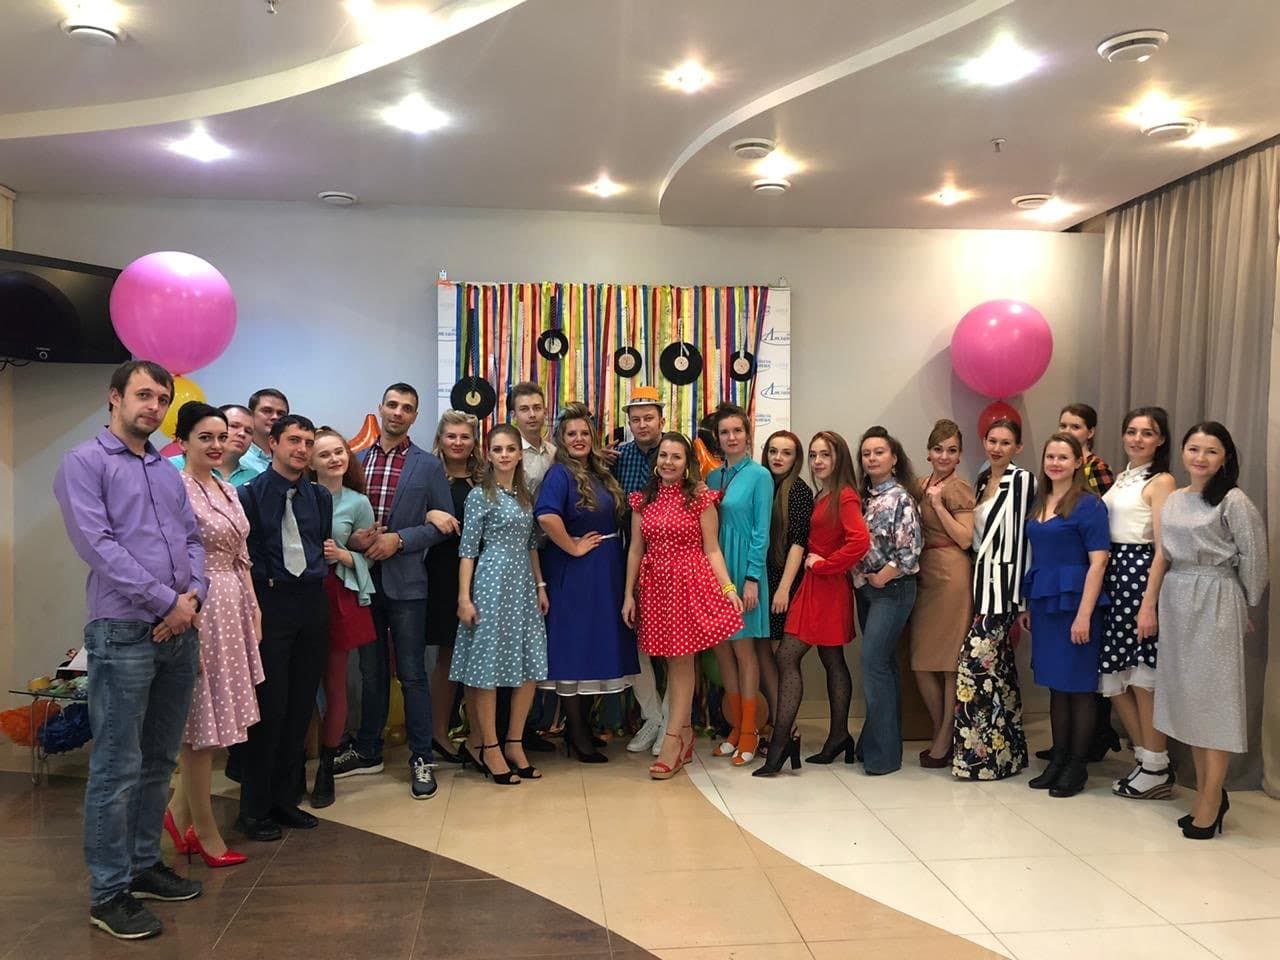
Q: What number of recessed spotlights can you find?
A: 12